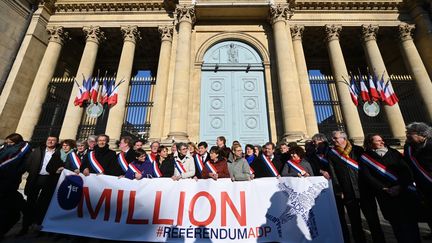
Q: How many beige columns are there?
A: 10